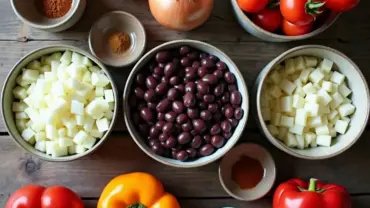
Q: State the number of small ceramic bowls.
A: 3